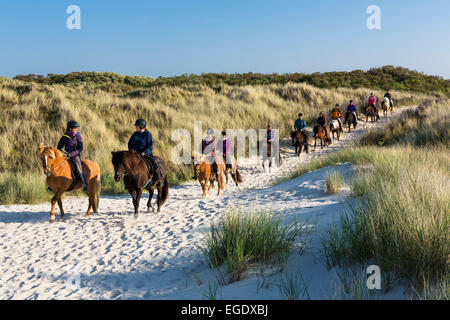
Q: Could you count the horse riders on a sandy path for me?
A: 11